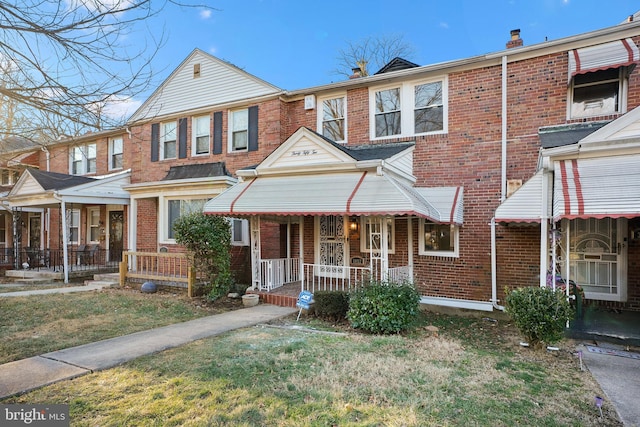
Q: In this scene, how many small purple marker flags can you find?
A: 2